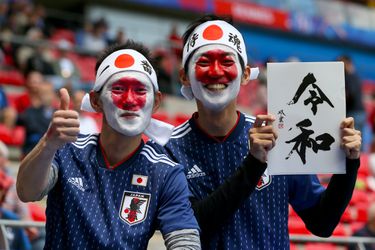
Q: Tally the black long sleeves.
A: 2